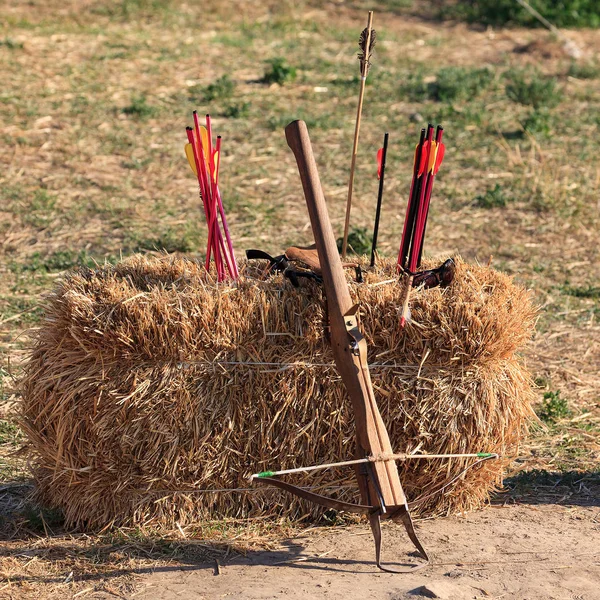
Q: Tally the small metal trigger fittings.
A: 1